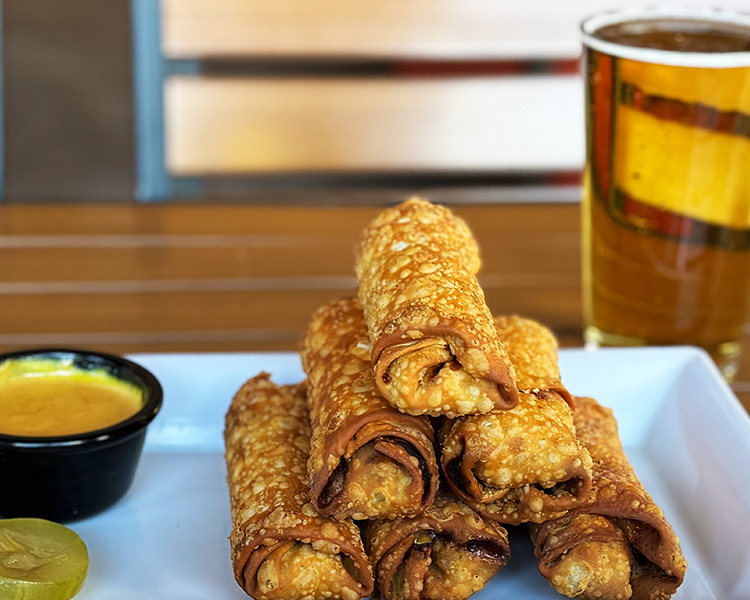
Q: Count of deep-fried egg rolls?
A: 6